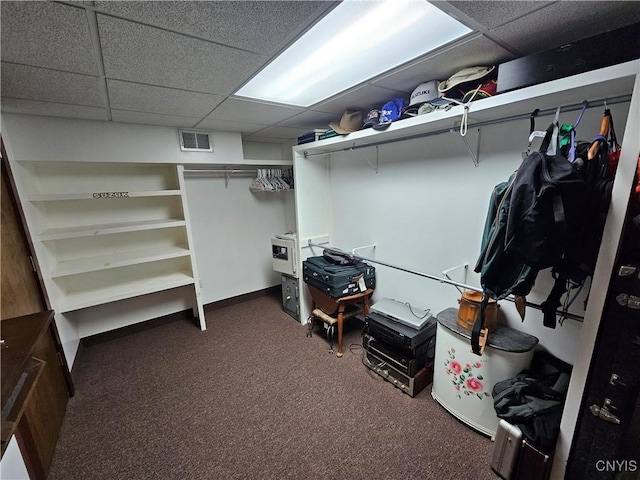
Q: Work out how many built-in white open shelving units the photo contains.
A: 1